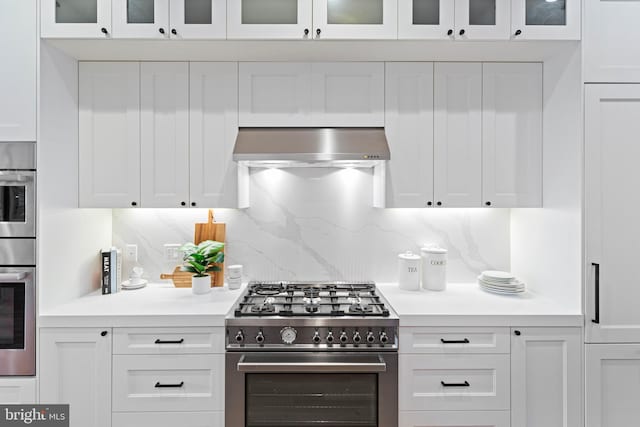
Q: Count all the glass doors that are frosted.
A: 8